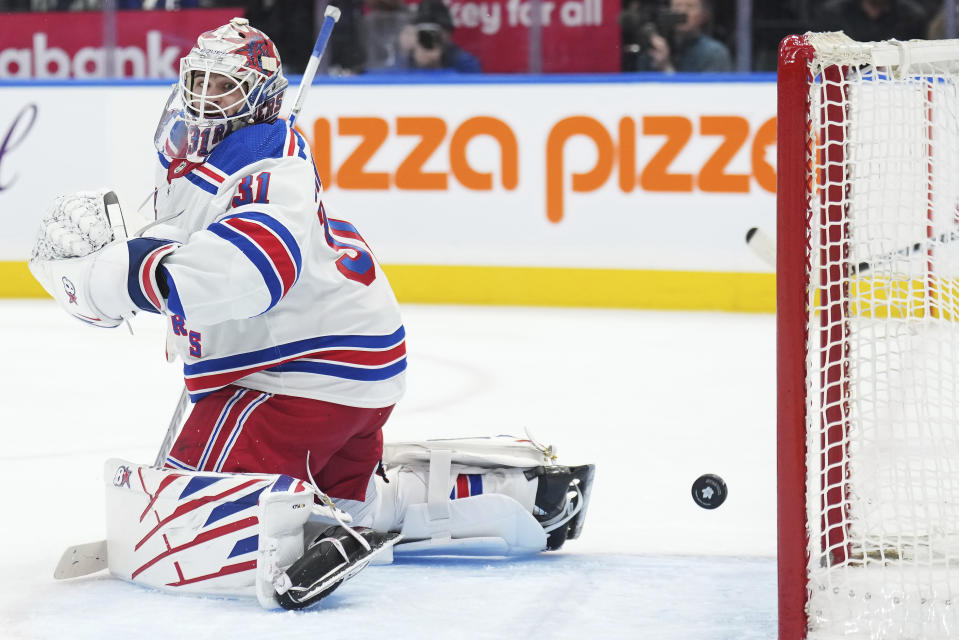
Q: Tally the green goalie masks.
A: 0